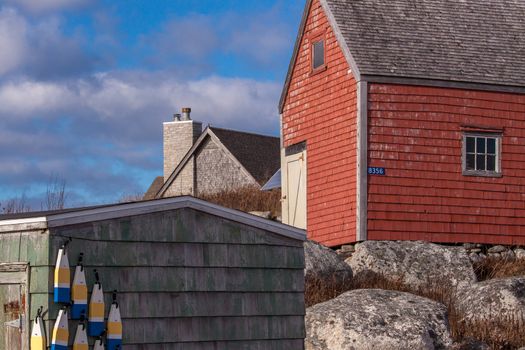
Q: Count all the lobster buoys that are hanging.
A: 8